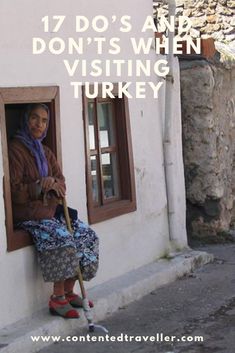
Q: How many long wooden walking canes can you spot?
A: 1